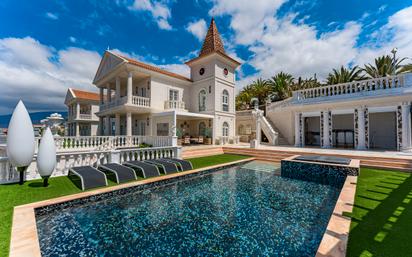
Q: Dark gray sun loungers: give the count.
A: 5